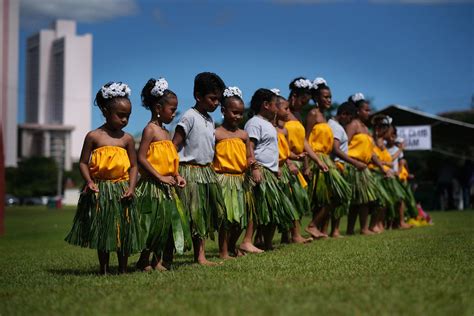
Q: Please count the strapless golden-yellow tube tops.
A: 9